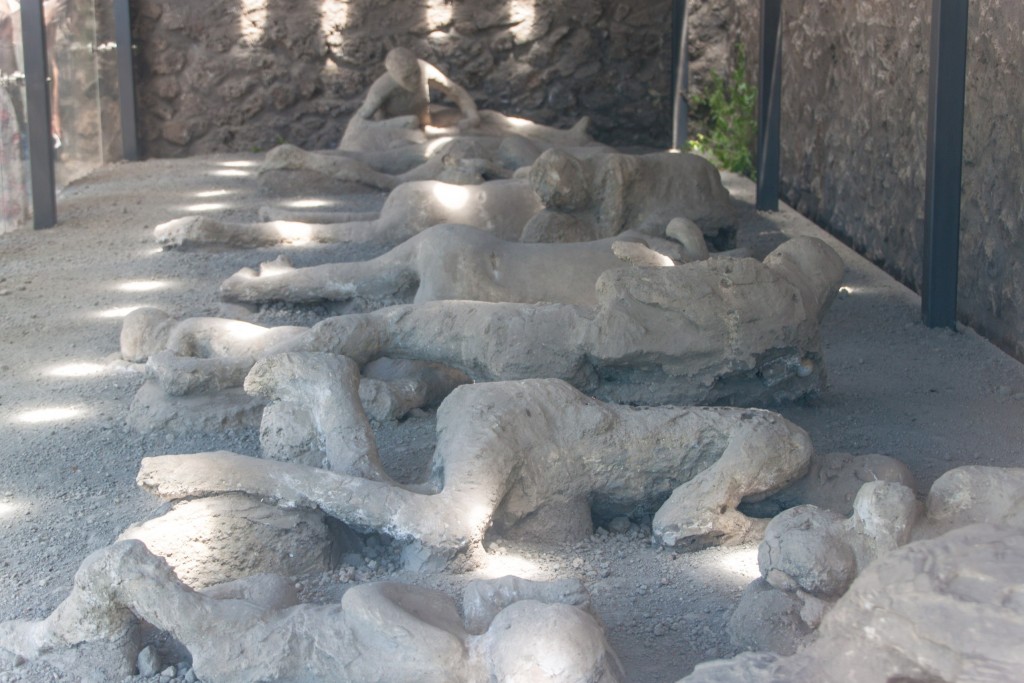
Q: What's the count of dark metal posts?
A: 5